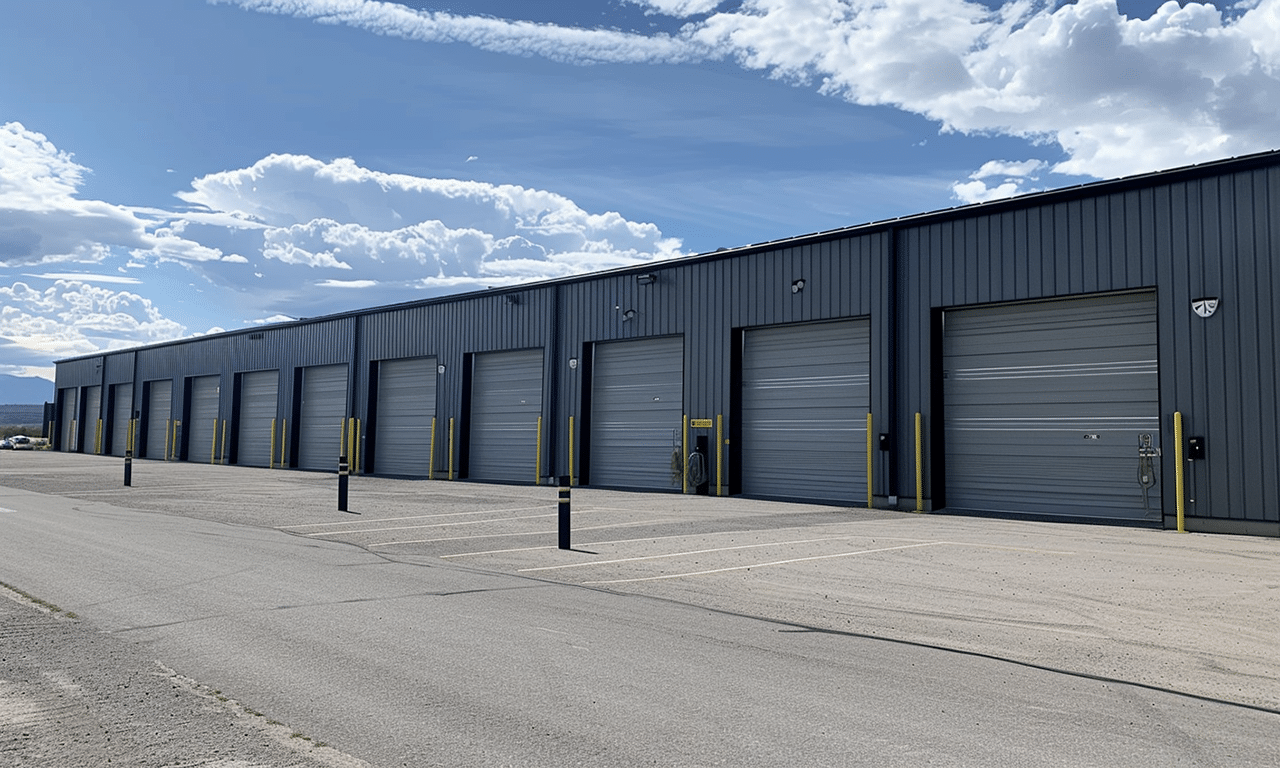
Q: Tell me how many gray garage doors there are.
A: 12